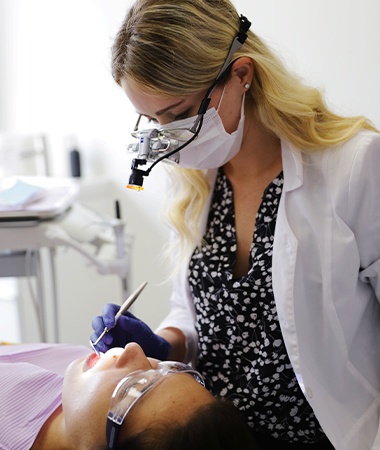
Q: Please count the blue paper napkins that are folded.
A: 1